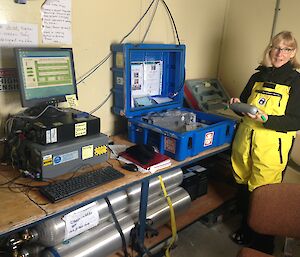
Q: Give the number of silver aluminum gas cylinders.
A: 2